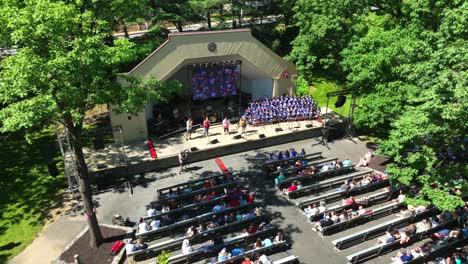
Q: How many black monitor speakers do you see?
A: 6